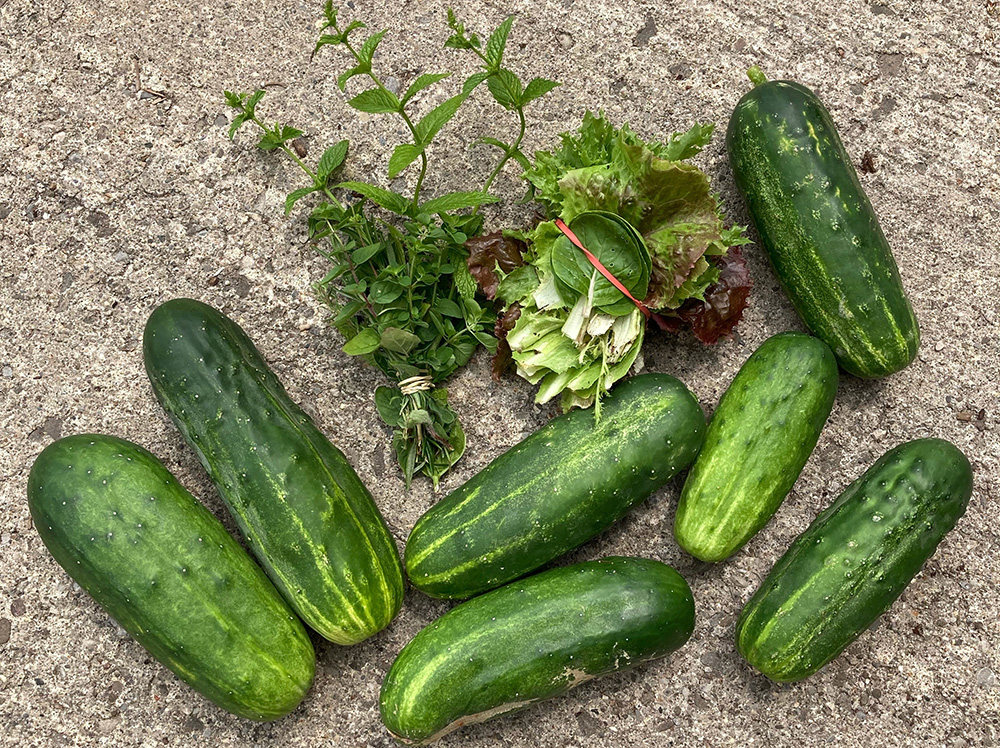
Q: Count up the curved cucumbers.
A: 1